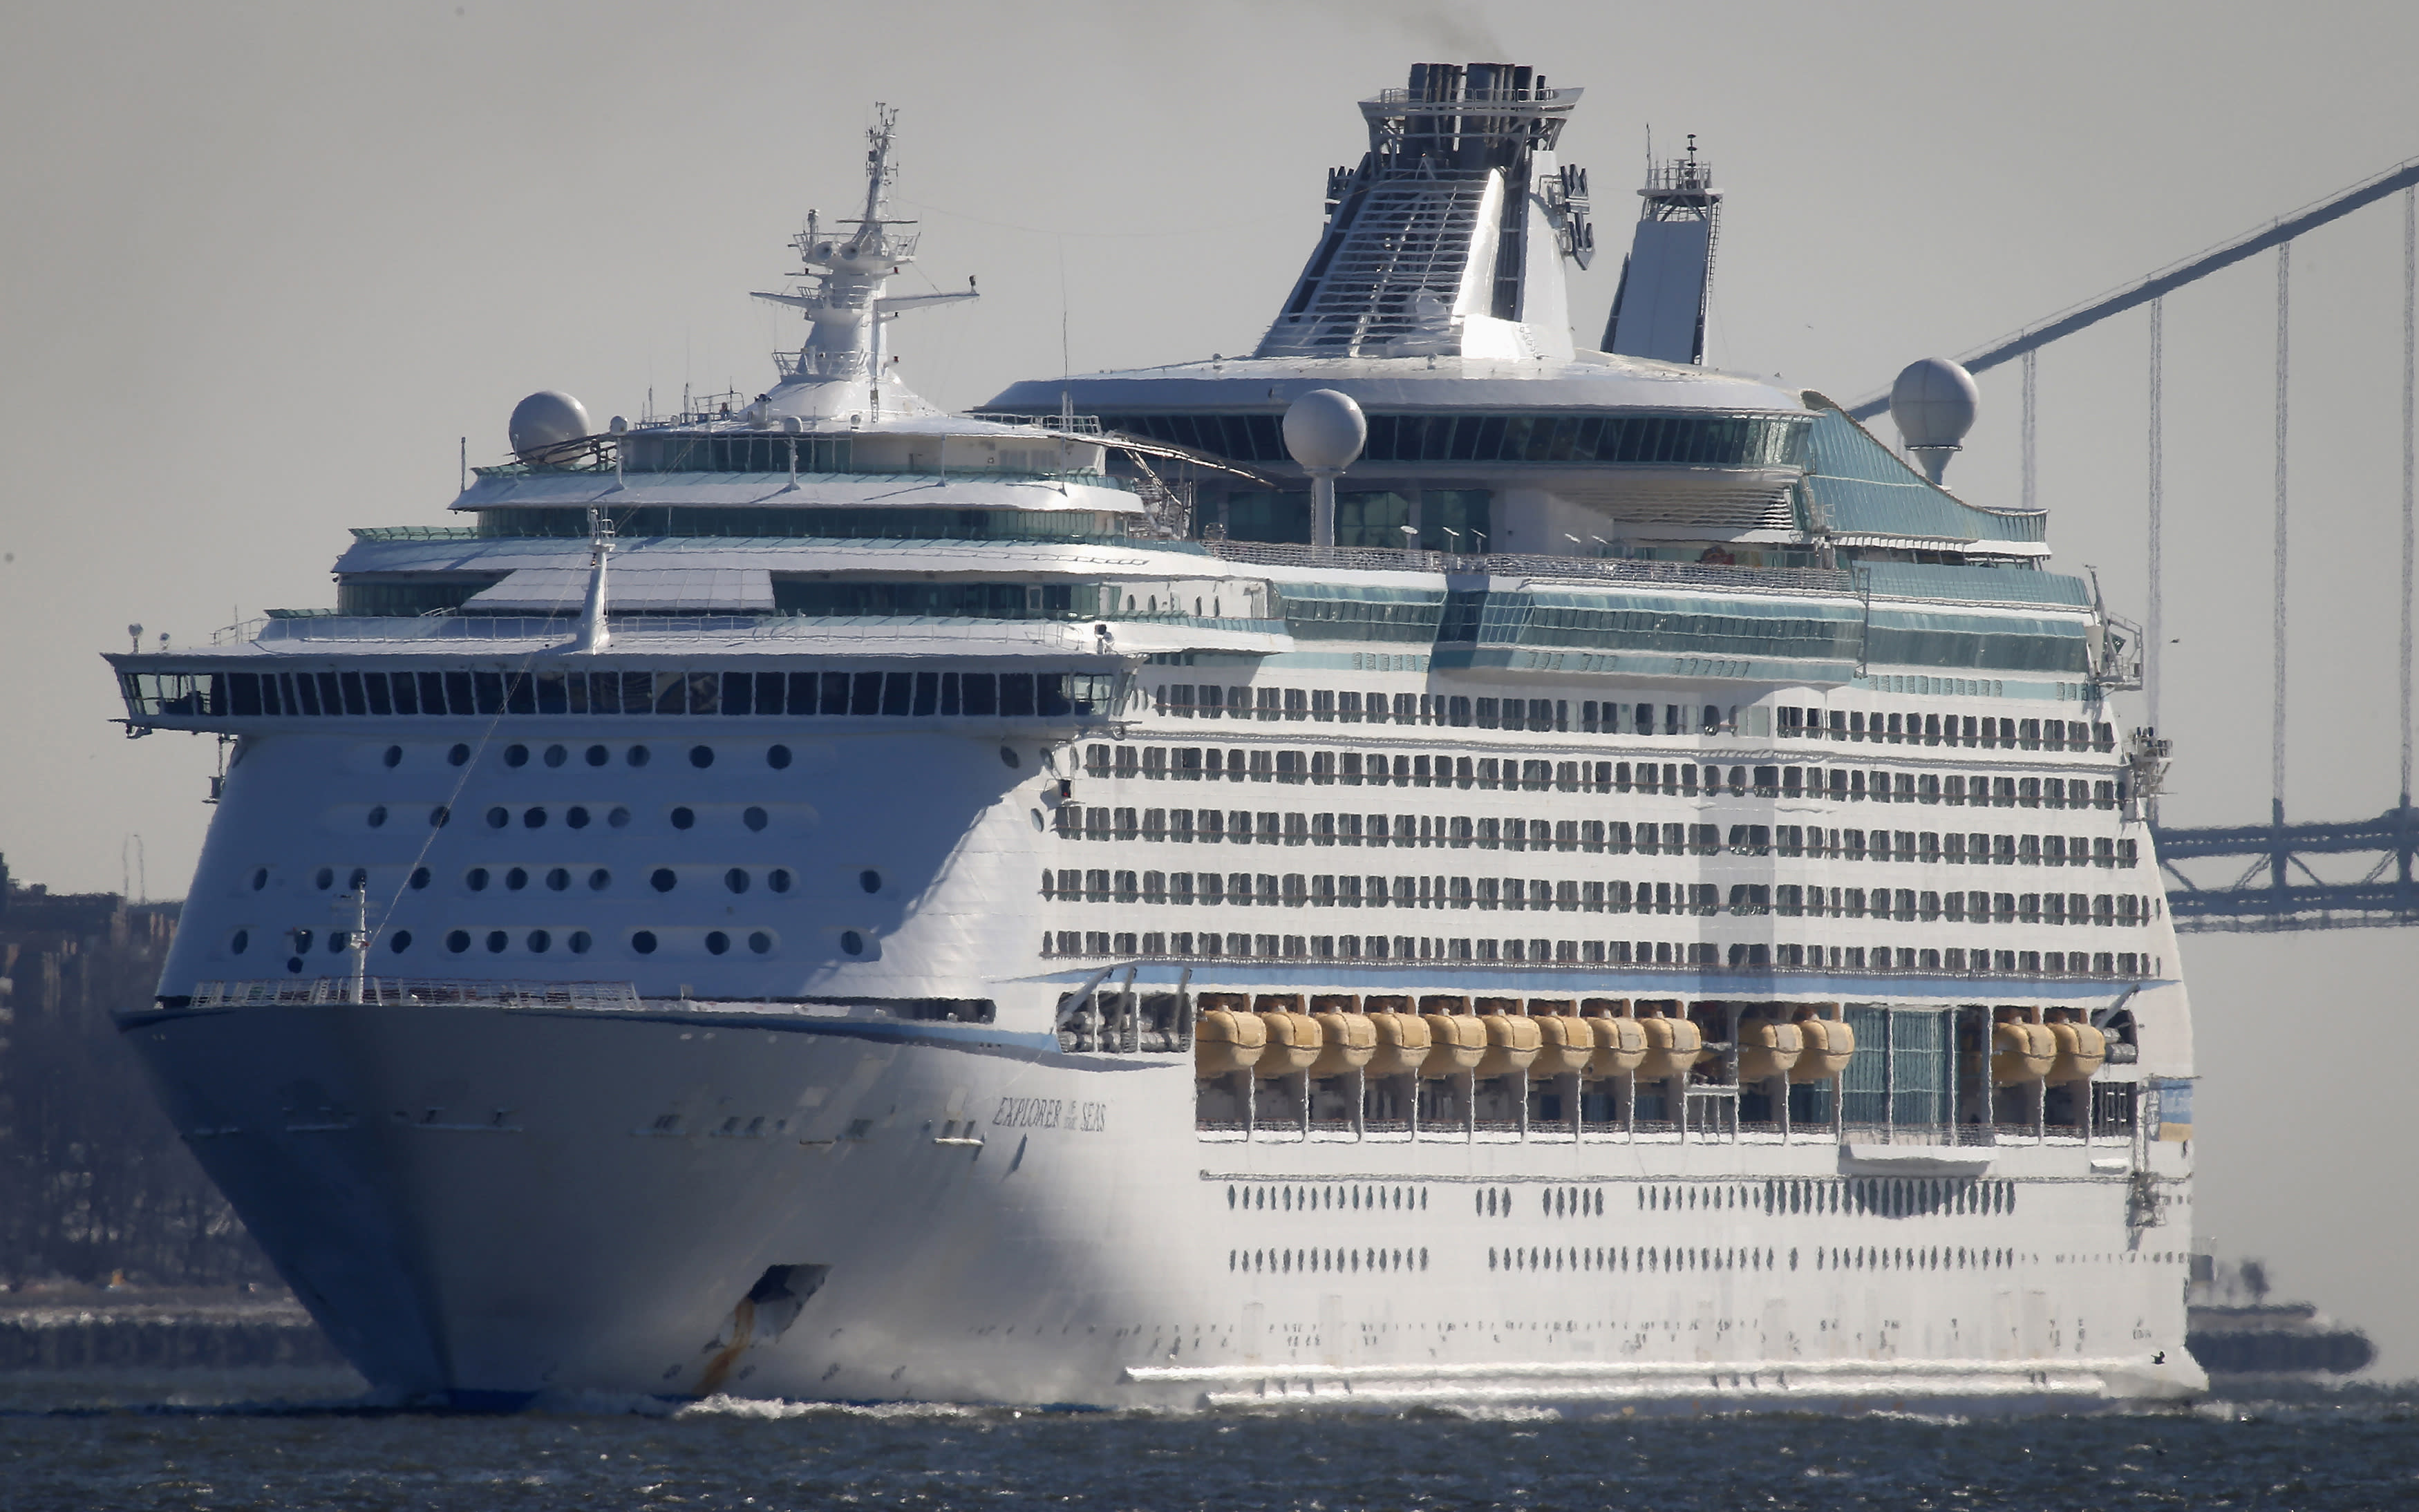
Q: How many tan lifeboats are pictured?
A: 13